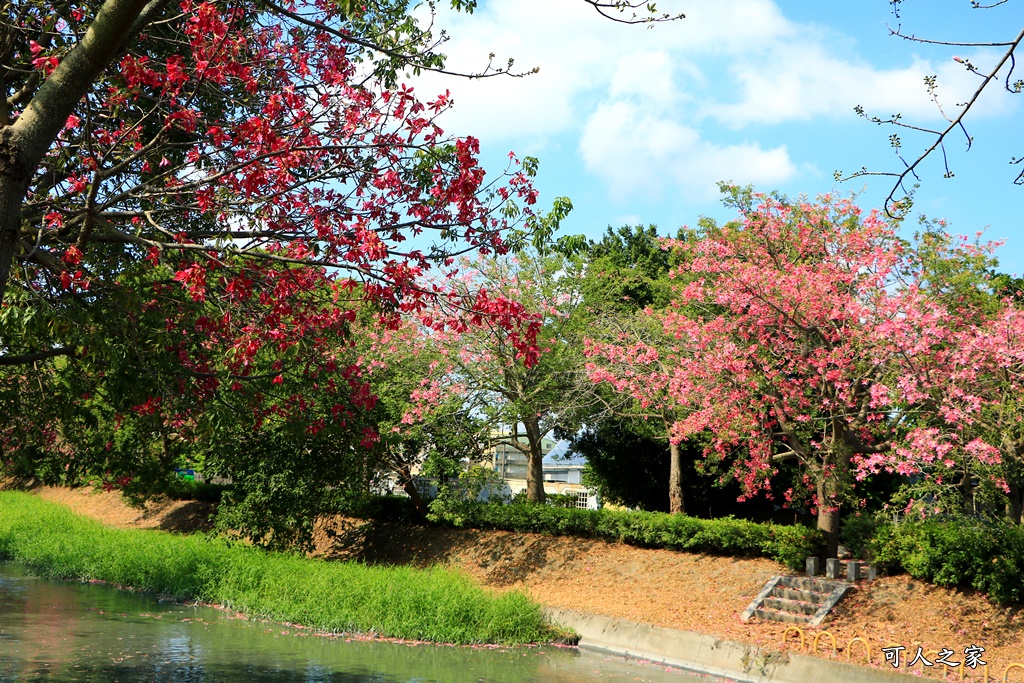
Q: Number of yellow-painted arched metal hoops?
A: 7